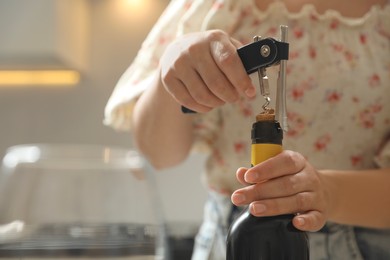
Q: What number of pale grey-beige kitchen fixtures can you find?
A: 1